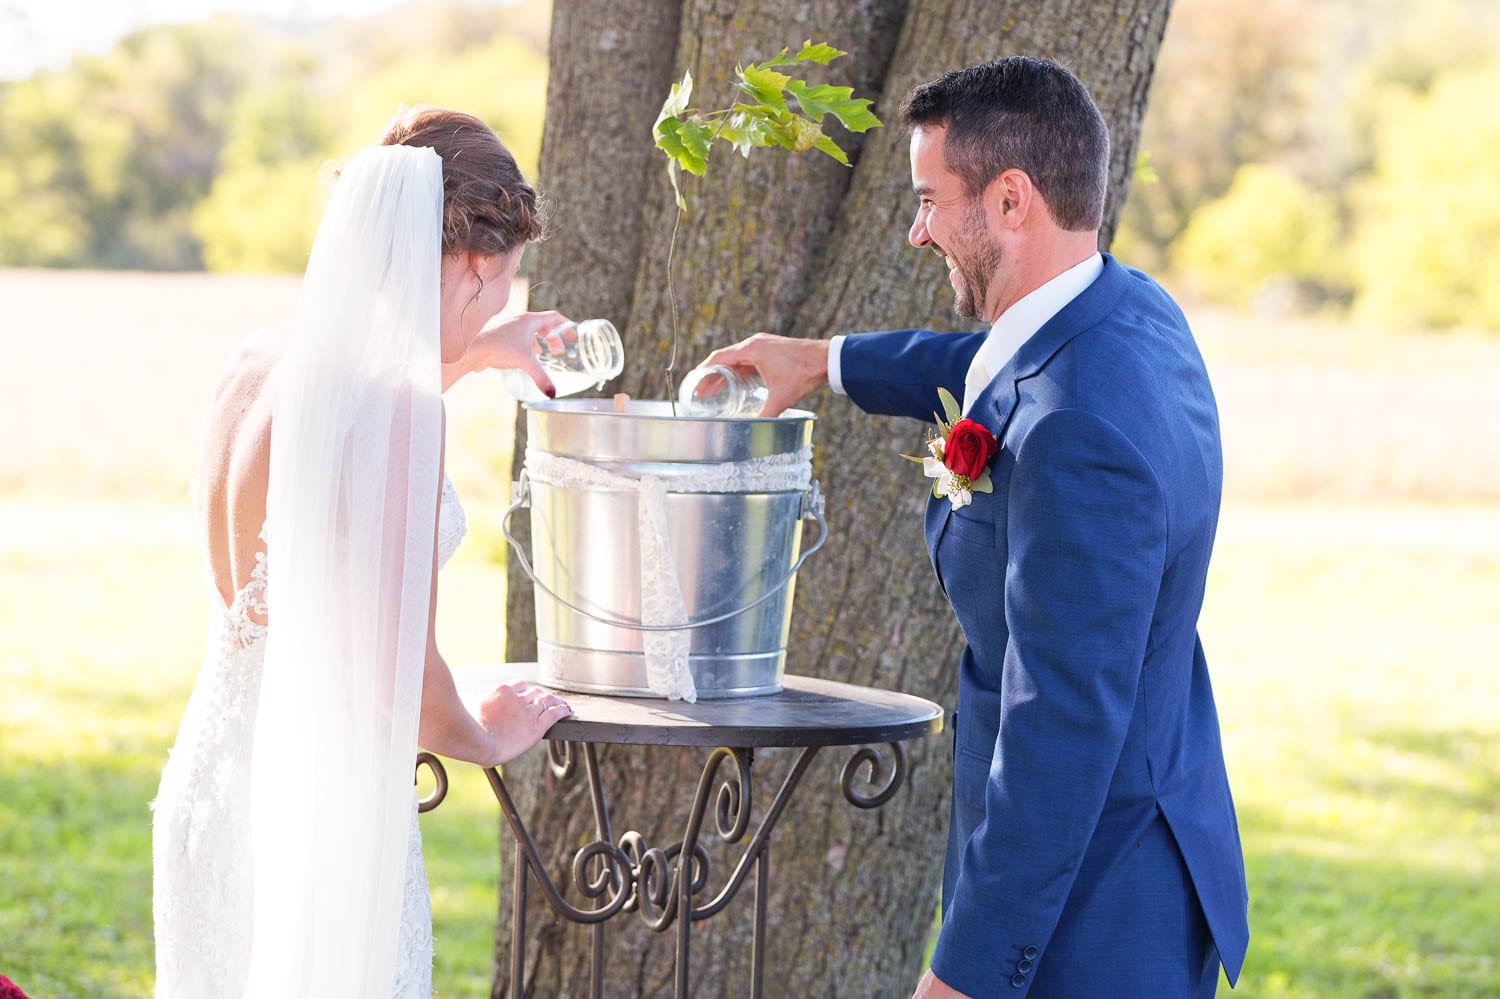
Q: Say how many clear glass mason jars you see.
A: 2